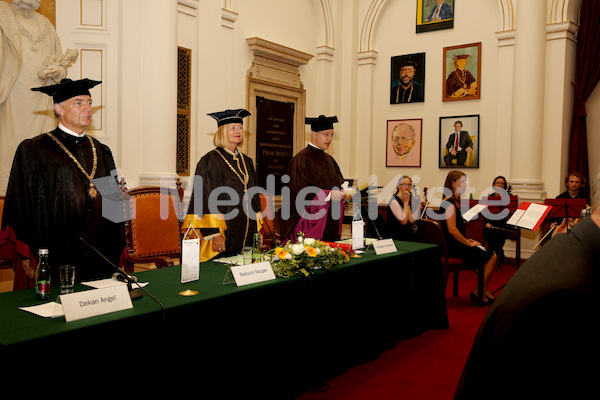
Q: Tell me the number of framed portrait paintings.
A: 5